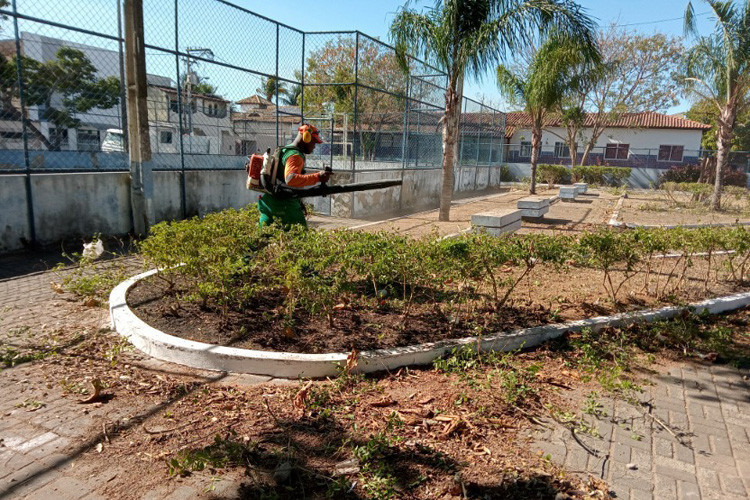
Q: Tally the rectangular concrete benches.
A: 4